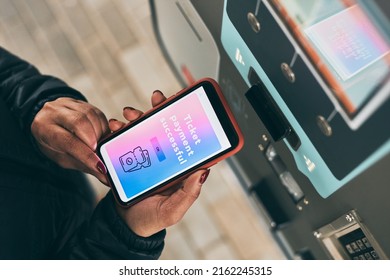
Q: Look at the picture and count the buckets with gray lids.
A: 0